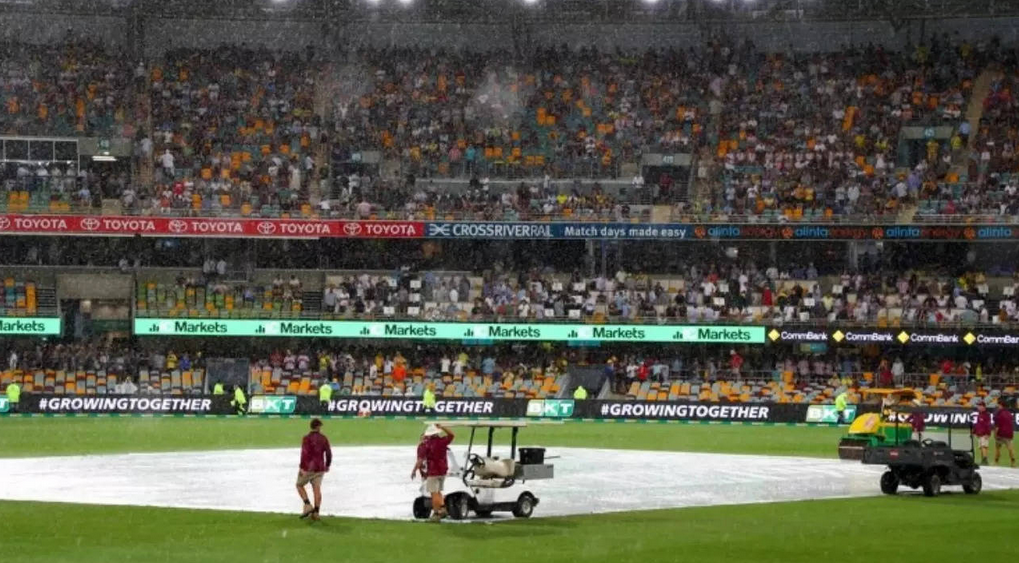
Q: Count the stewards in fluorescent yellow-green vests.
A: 7